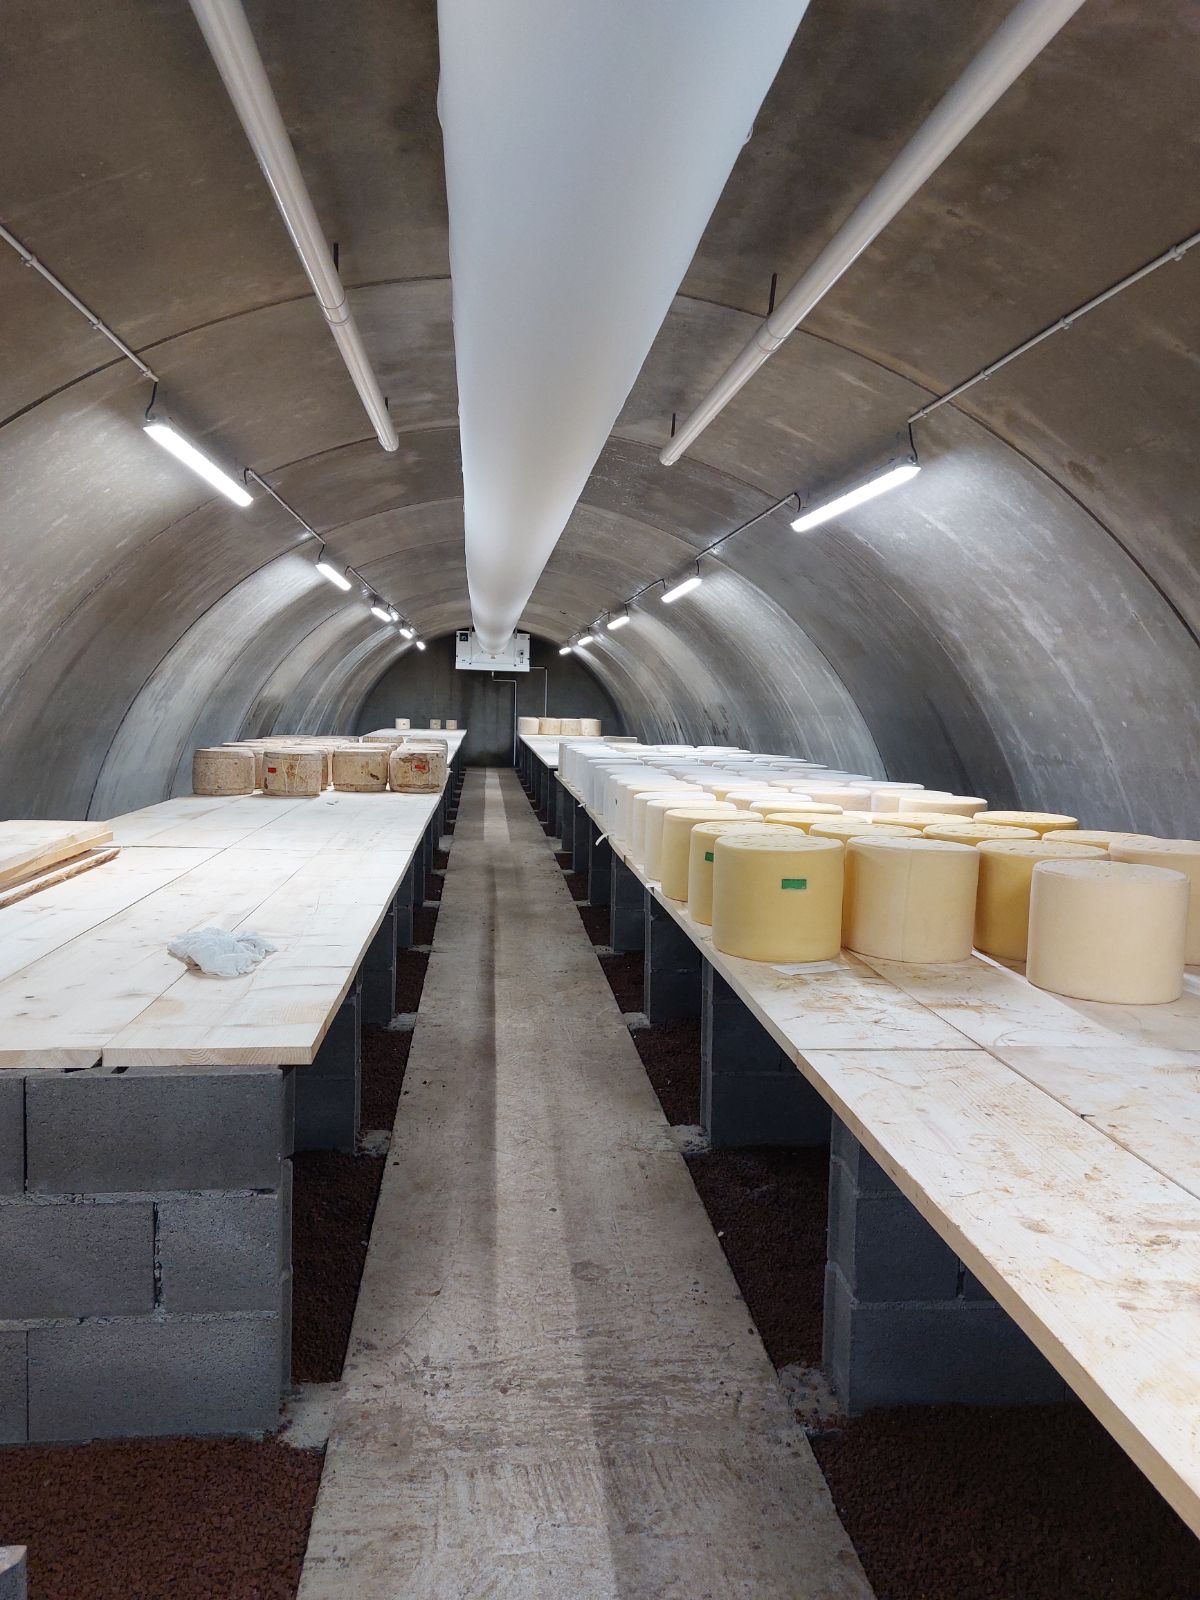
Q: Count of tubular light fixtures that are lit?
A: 10